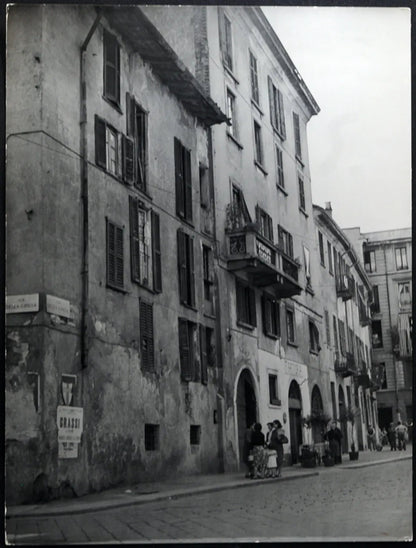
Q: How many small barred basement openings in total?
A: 2